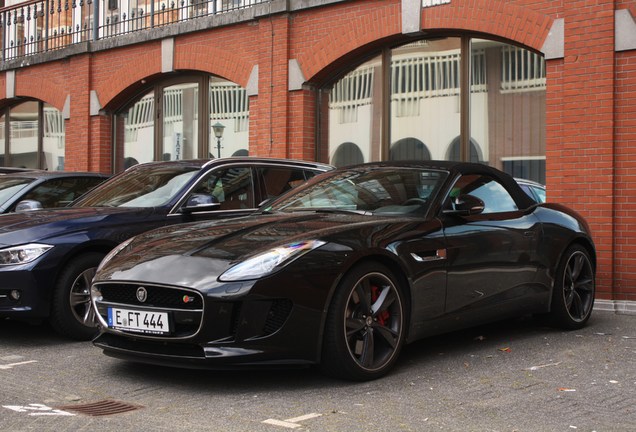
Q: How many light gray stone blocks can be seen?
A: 9